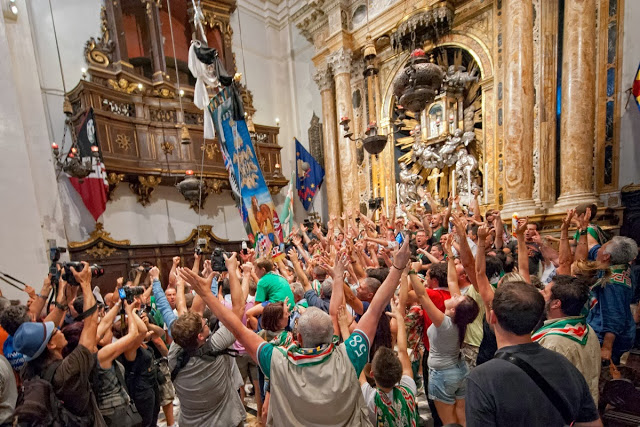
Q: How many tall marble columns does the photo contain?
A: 4